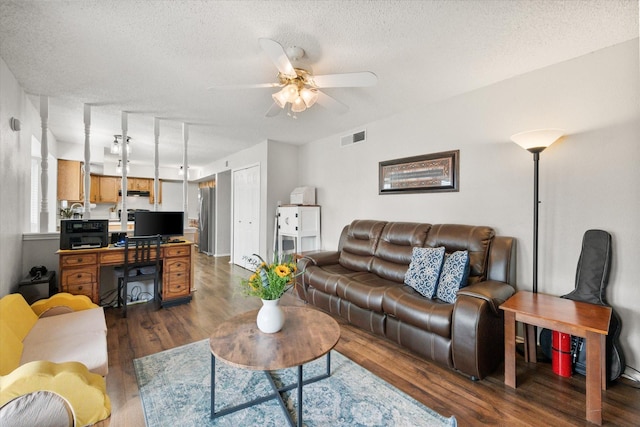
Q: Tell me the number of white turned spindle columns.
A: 5